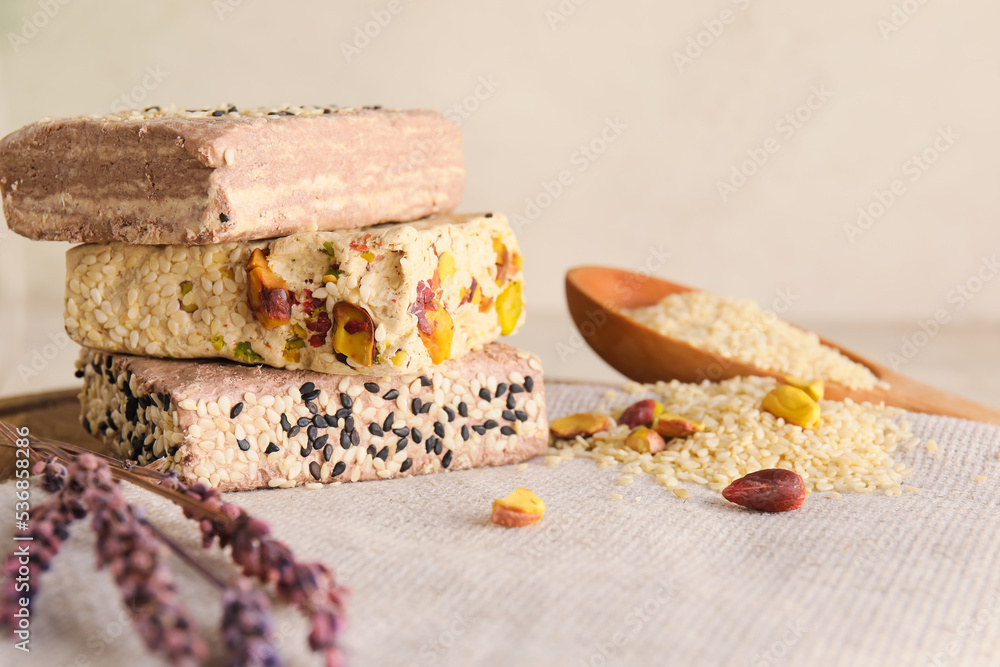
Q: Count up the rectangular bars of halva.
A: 3